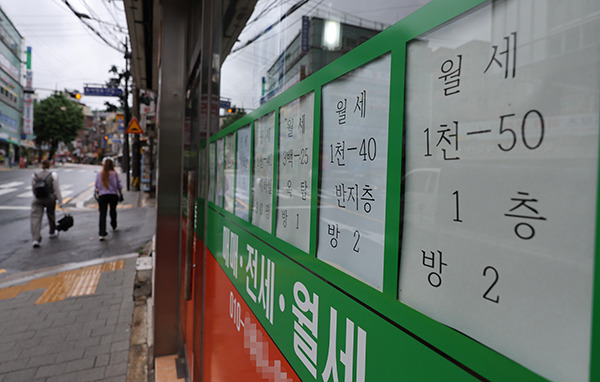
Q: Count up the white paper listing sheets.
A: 8